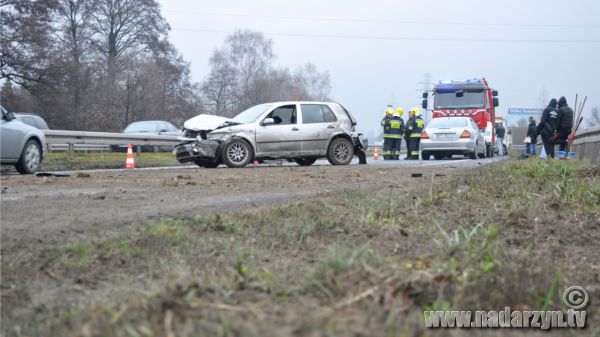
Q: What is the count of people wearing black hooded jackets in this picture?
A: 2